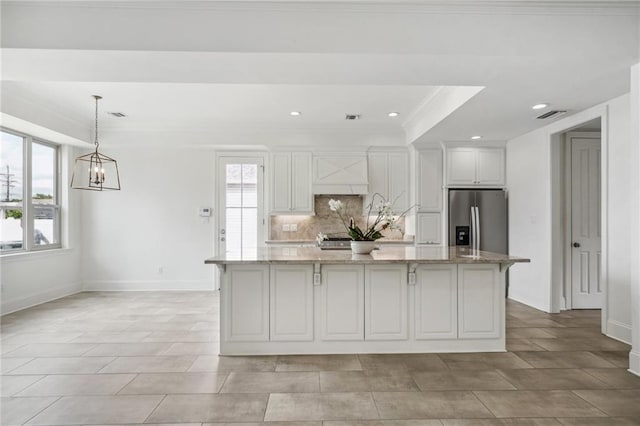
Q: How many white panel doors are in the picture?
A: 1